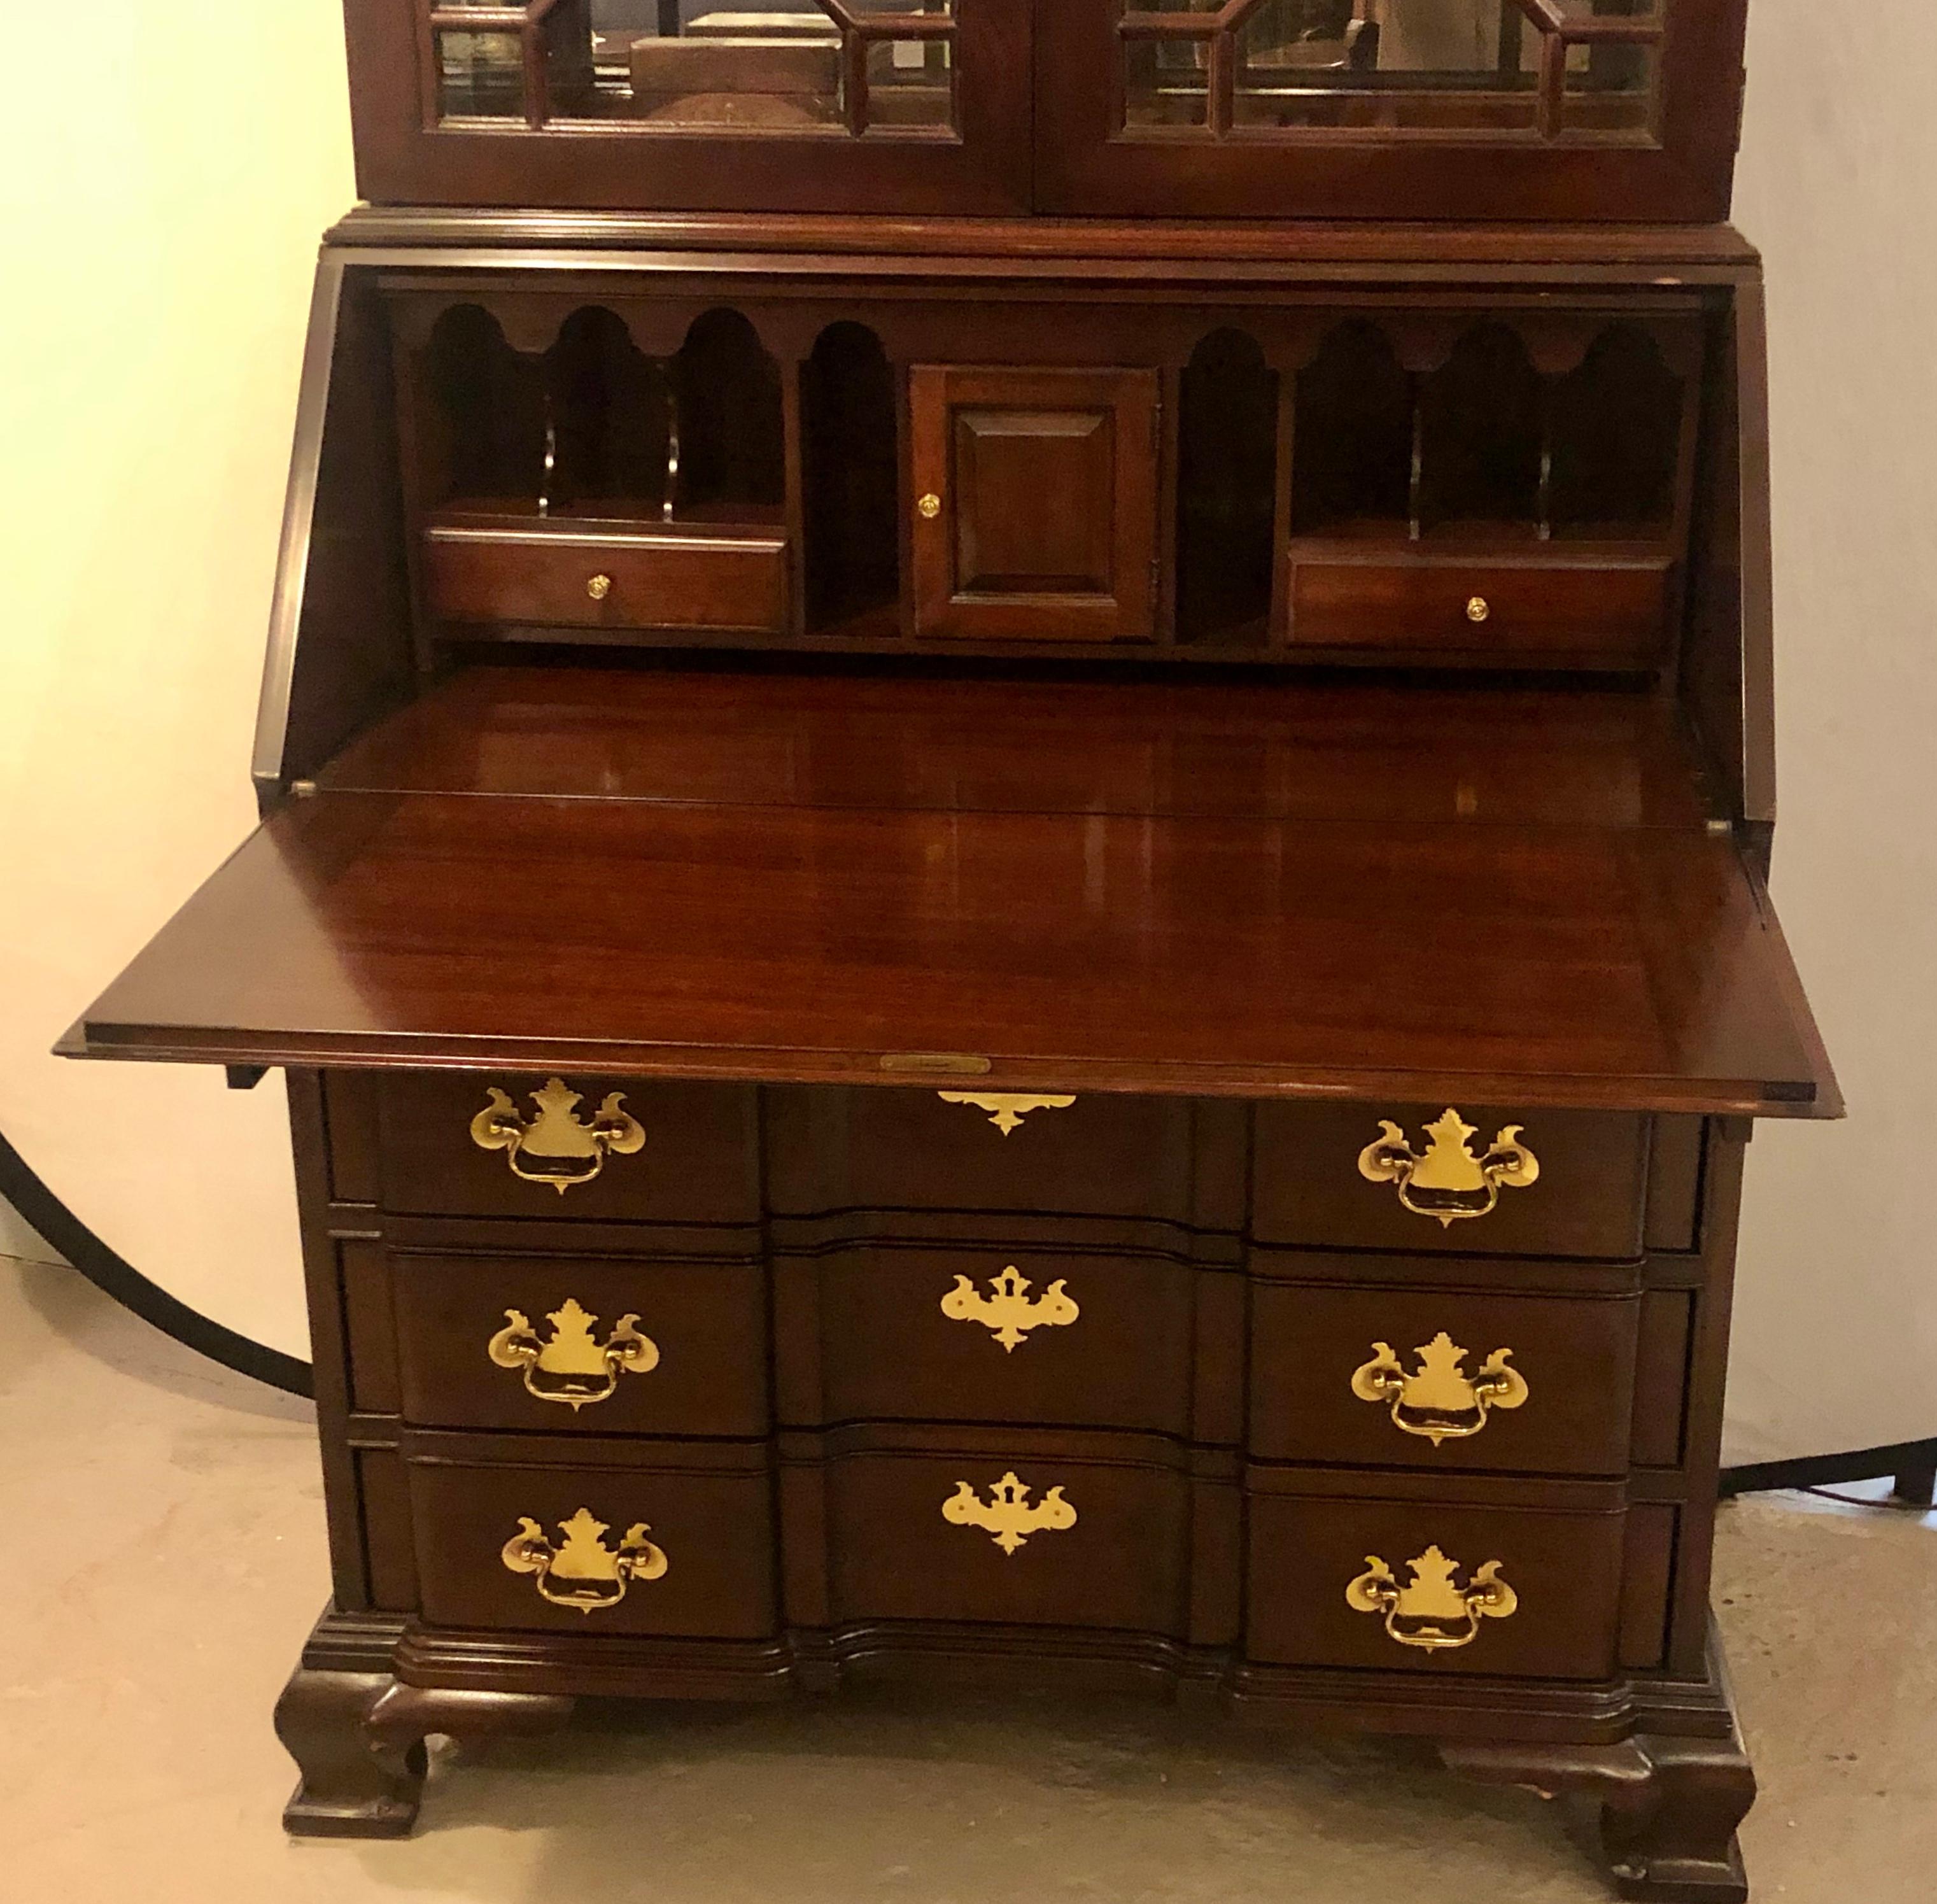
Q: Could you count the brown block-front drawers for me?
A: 3